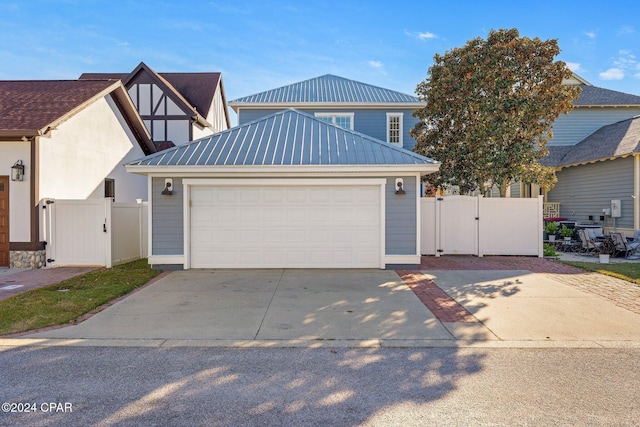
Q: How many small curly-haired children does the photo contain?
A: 0